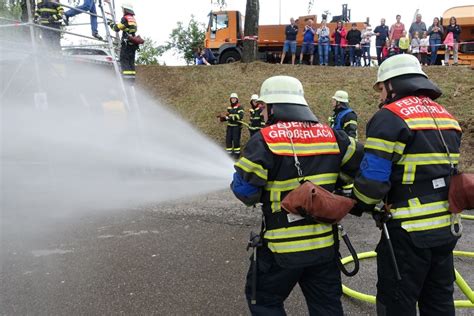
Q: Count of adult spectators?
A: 11